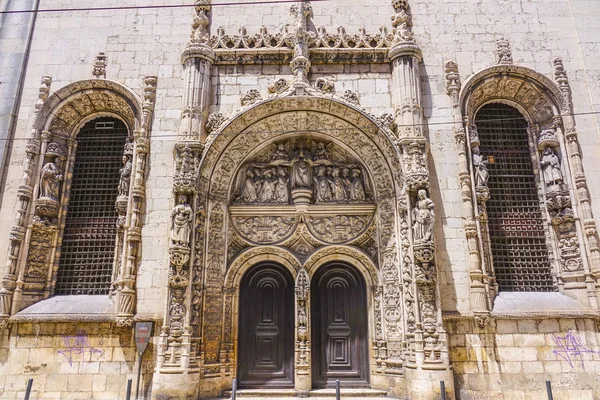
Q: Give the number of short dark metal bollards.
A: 6